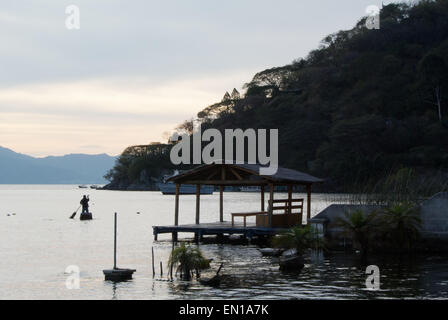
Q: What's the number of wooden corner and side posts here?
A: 7